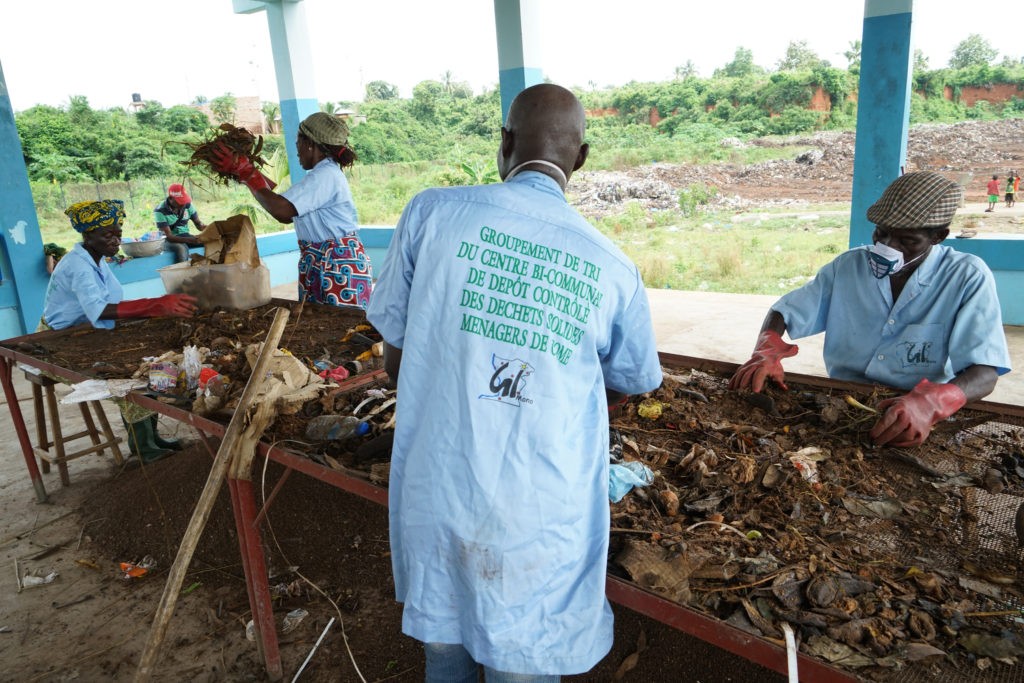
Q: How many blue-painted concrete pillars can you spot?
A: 4